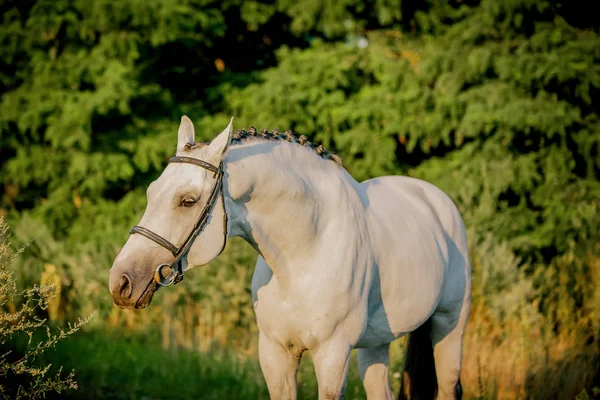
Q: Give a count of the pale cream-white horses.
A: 1